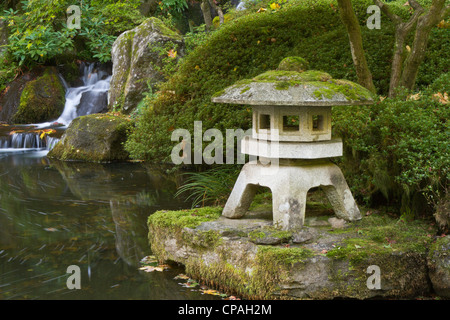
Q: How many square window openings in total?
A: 3